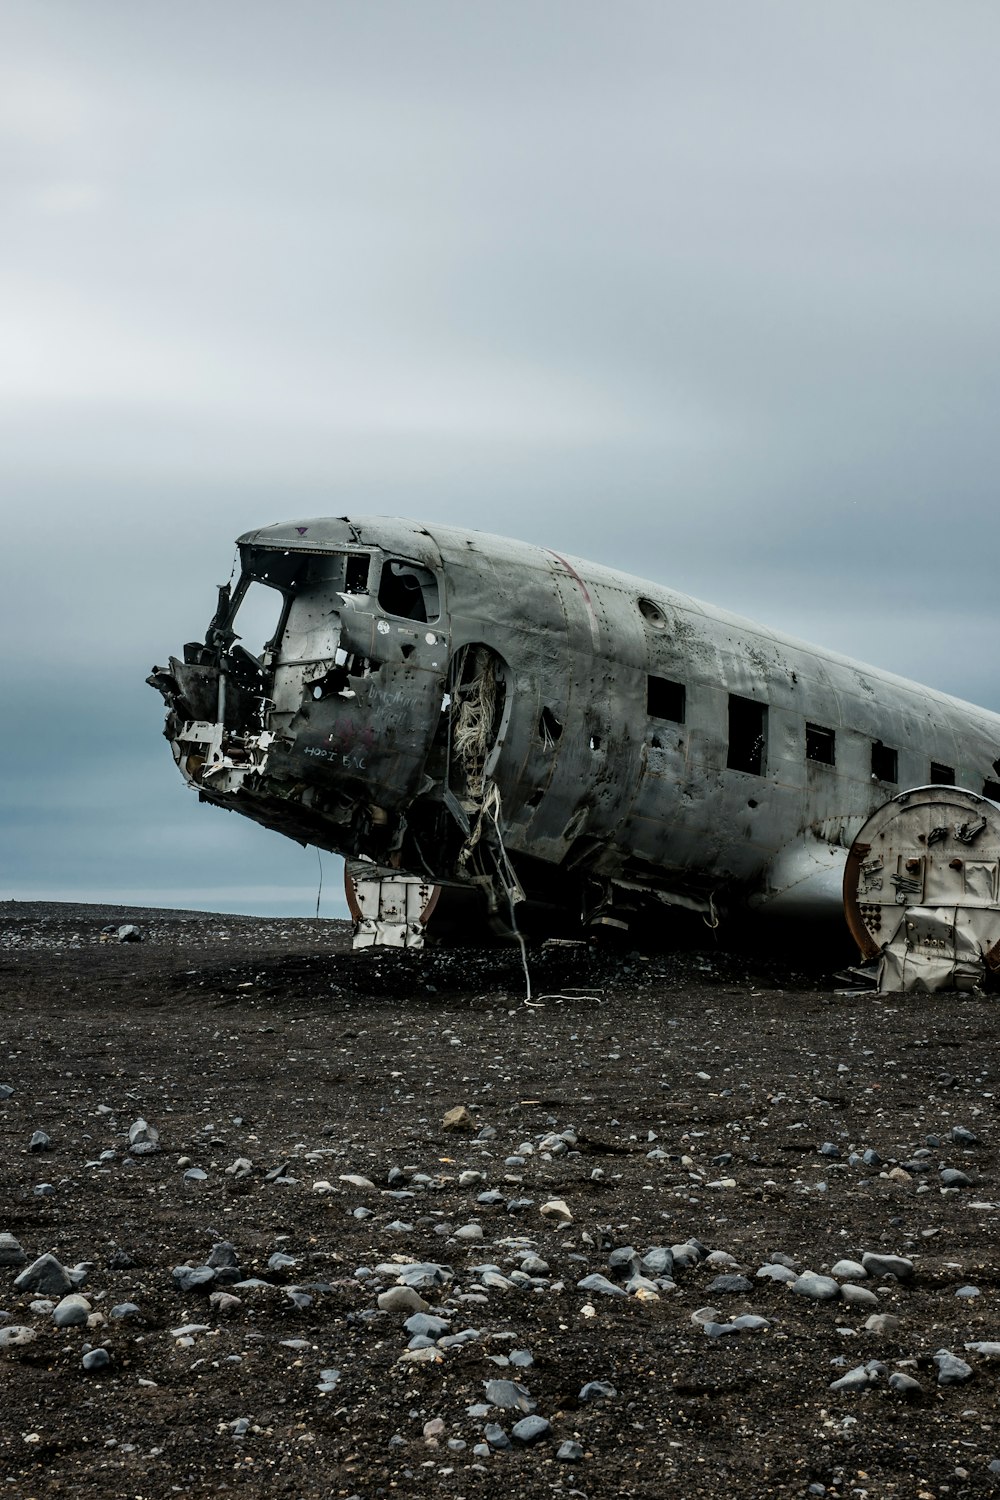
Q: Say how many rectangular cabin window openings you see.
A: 6